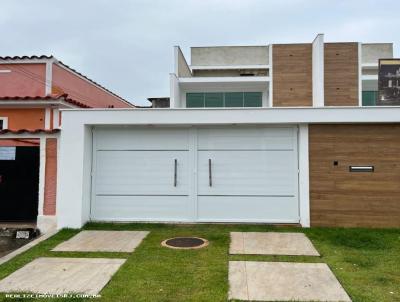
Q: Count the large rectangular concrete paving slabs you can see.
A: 4